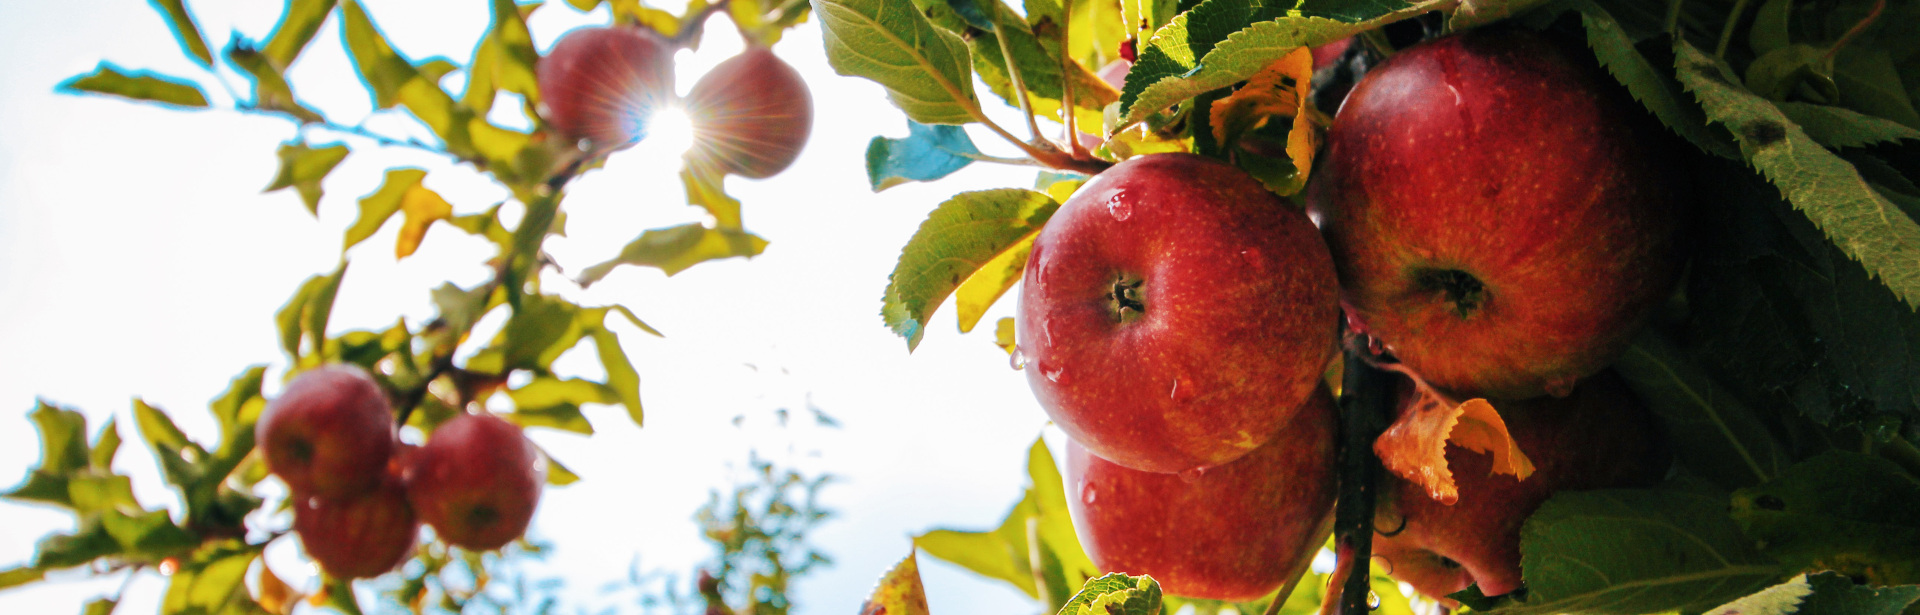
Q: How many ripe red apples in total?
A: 9